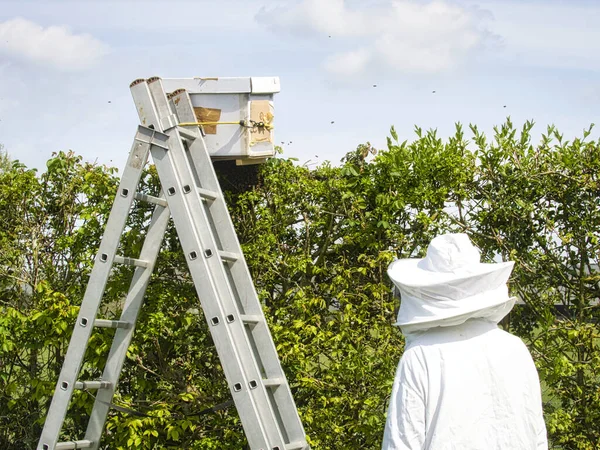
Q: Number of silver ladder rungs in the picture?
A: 11